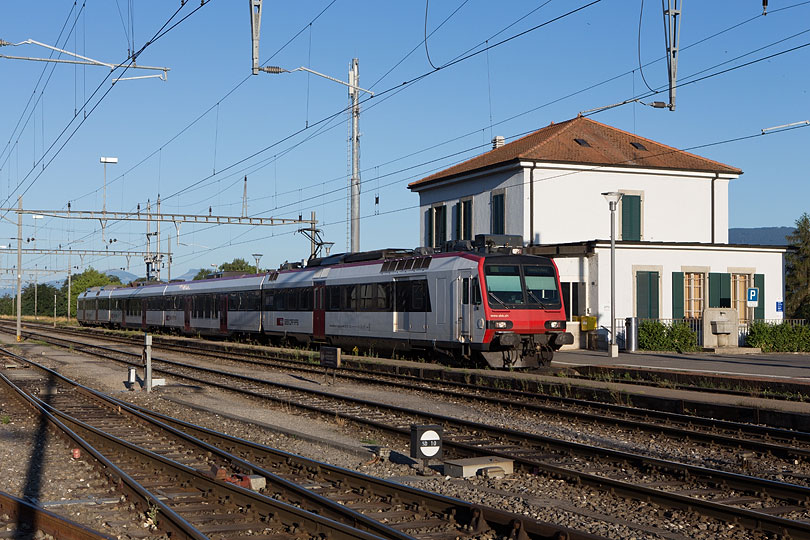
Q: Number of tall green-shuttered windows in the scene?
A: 7